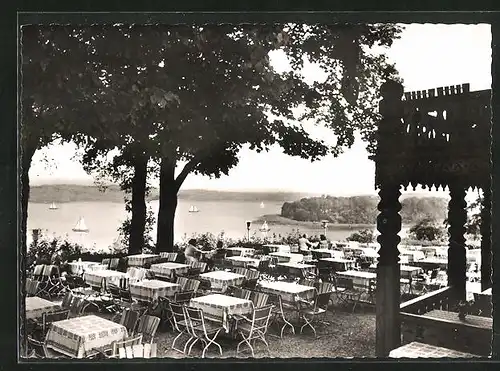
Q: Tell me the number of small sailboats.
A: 5